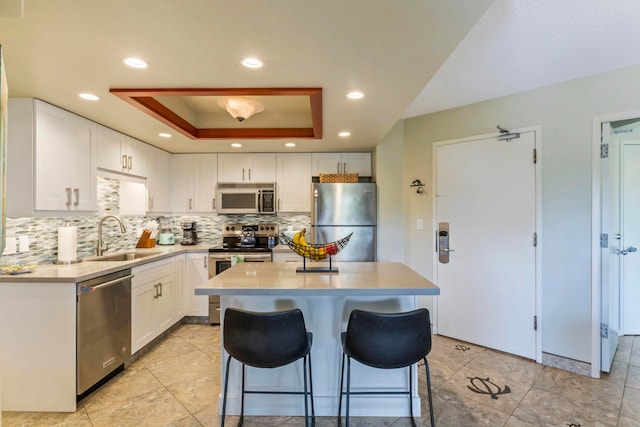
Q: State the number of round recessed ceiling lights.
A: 8